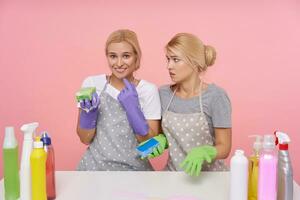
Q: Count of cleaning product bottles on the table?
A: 8